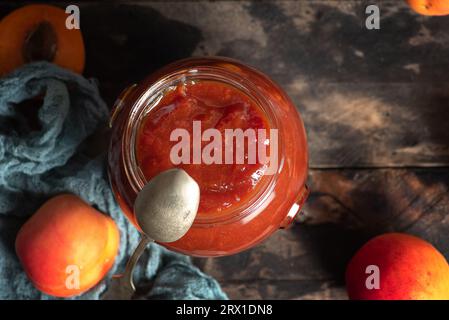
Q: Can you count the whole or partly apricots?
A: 4